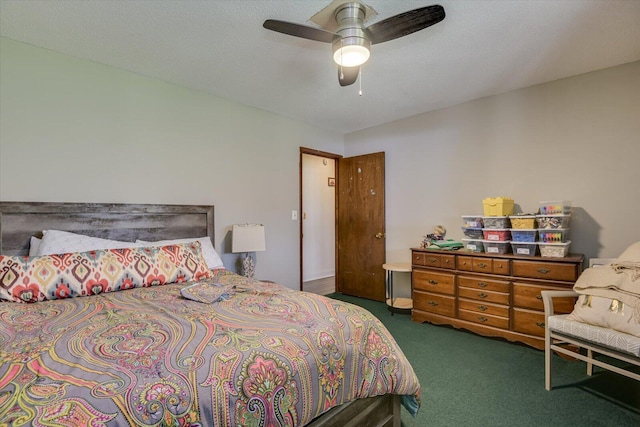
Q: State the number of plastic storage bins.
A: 14